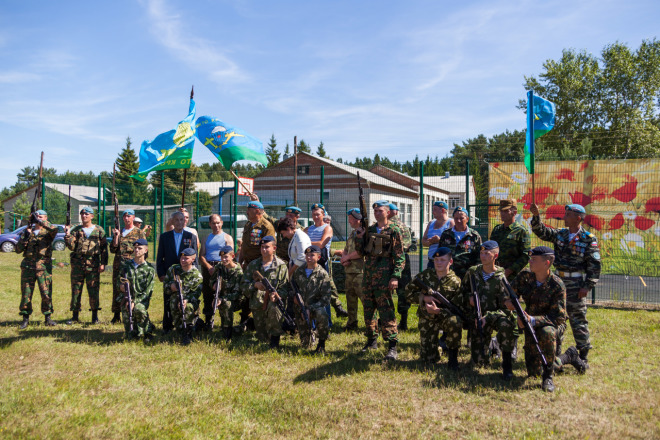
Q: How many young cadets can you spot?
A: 8